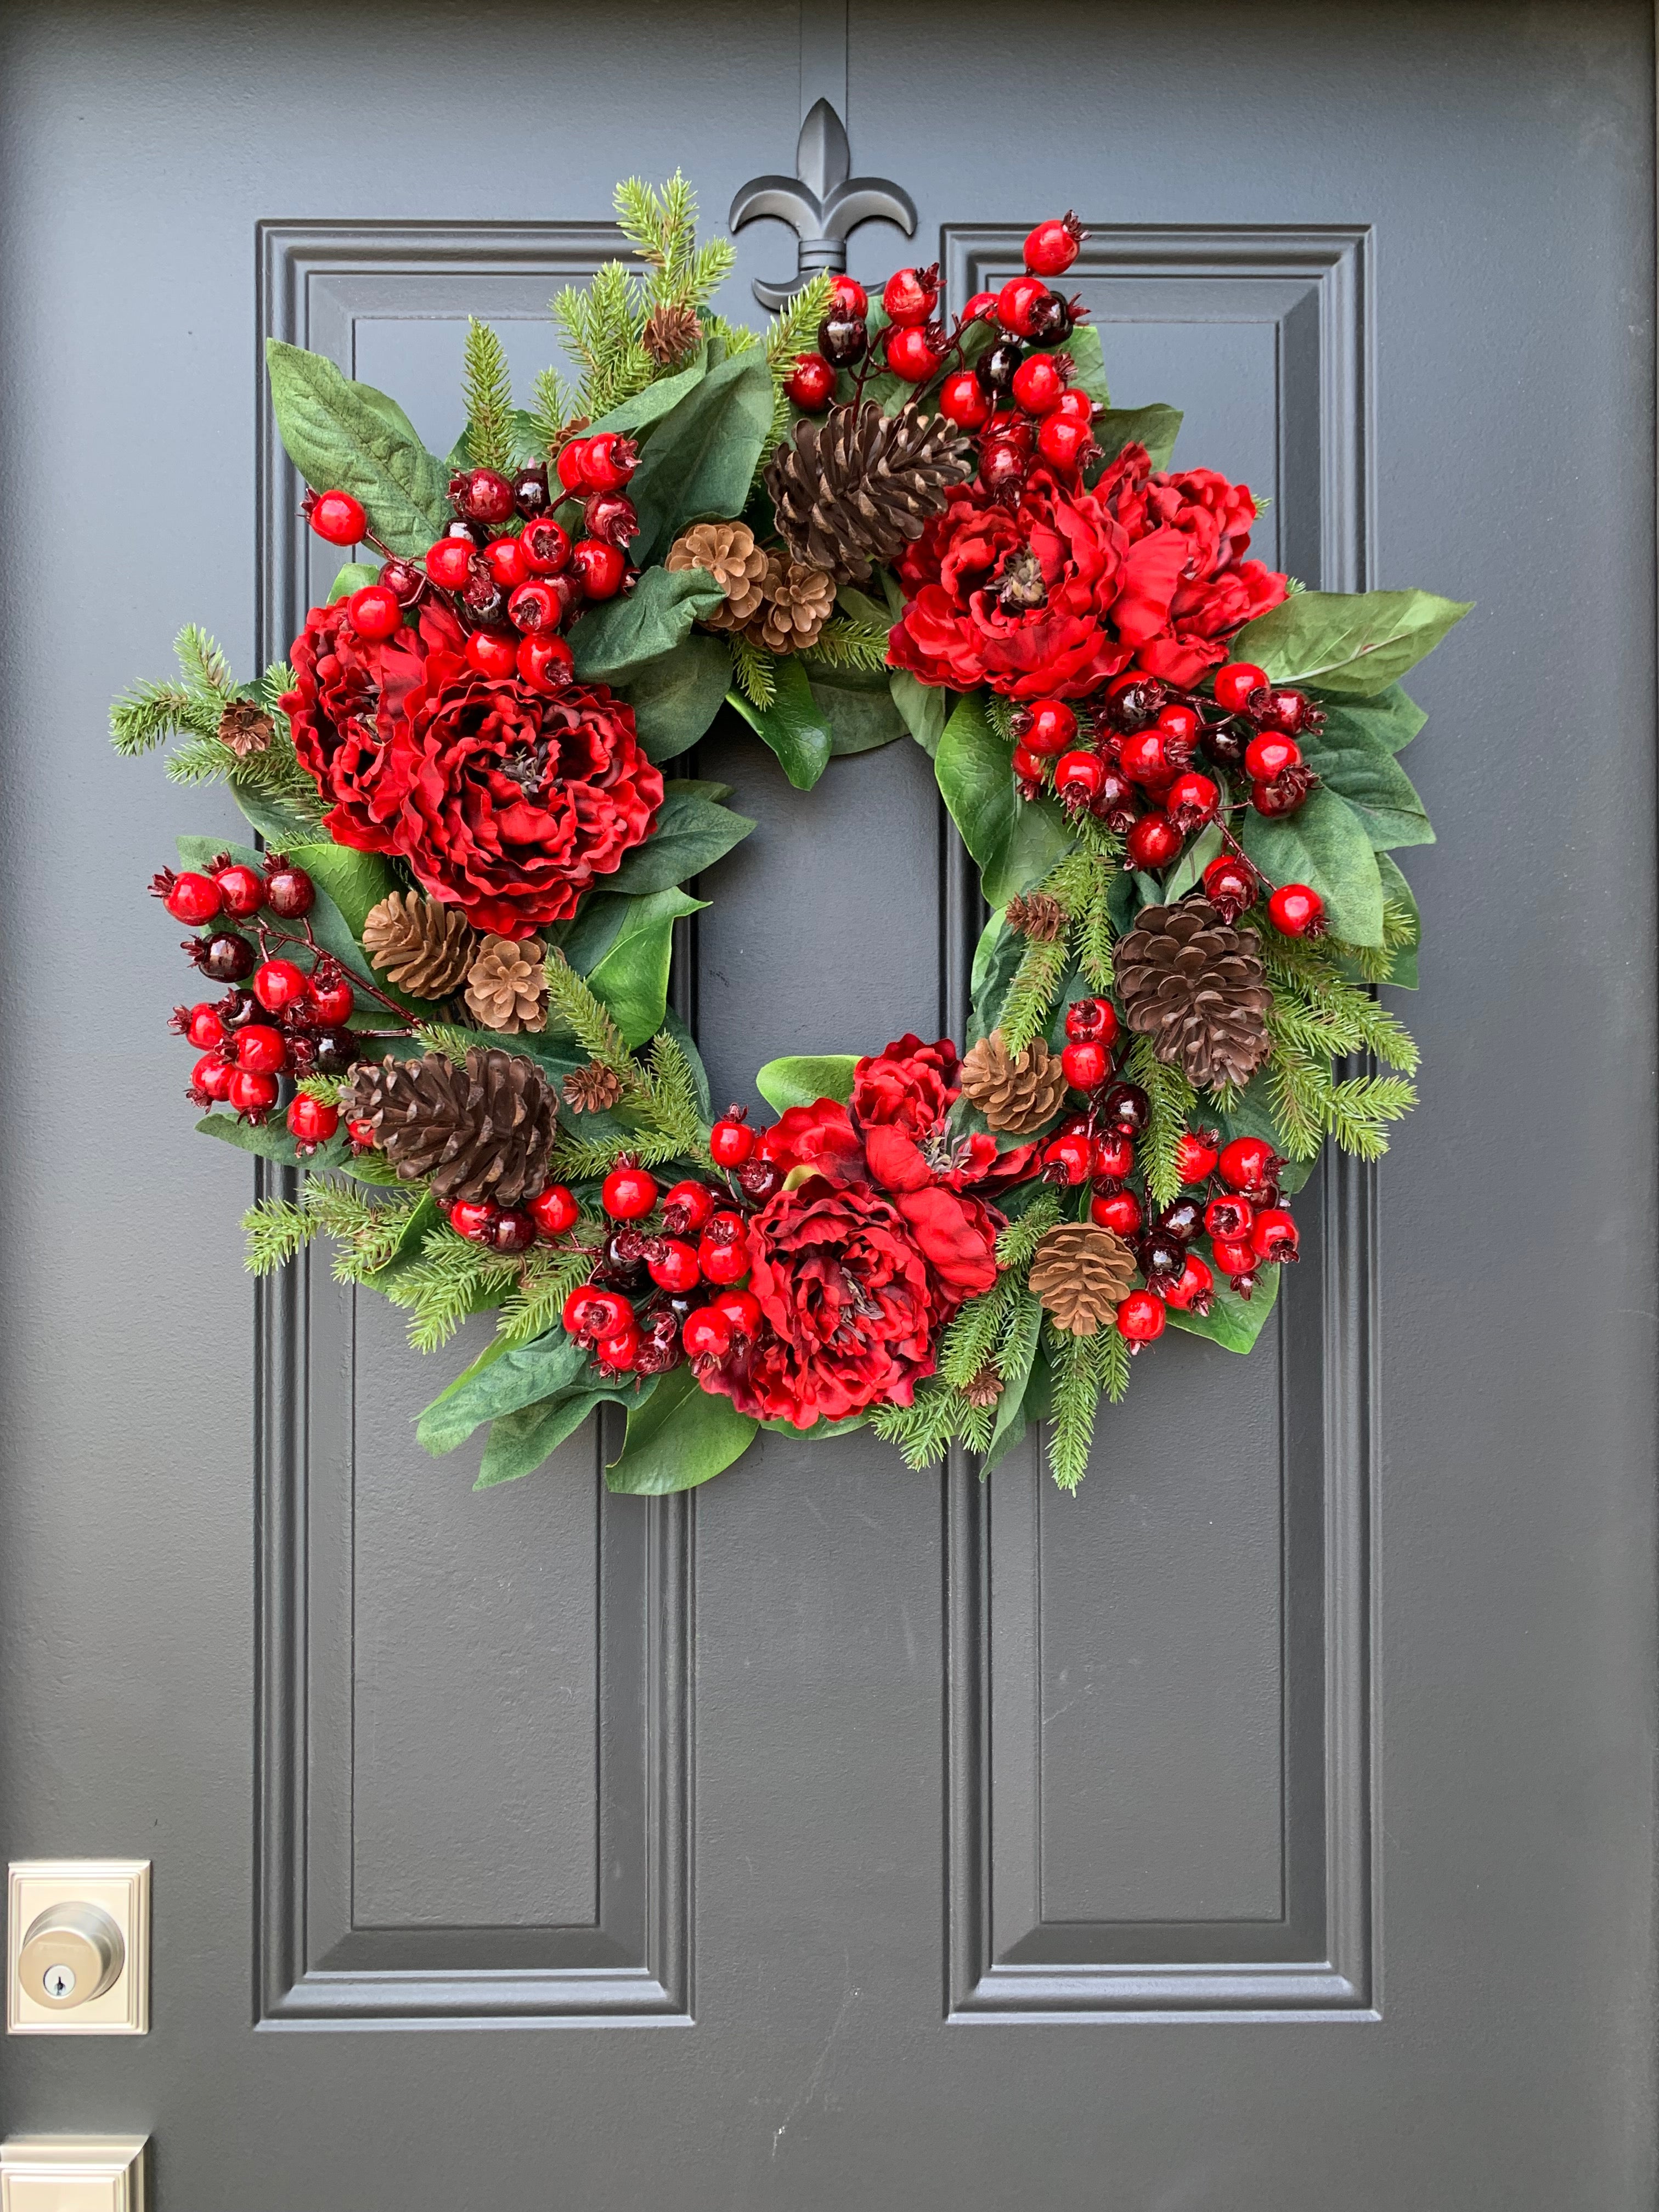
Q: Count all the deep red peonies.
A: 6